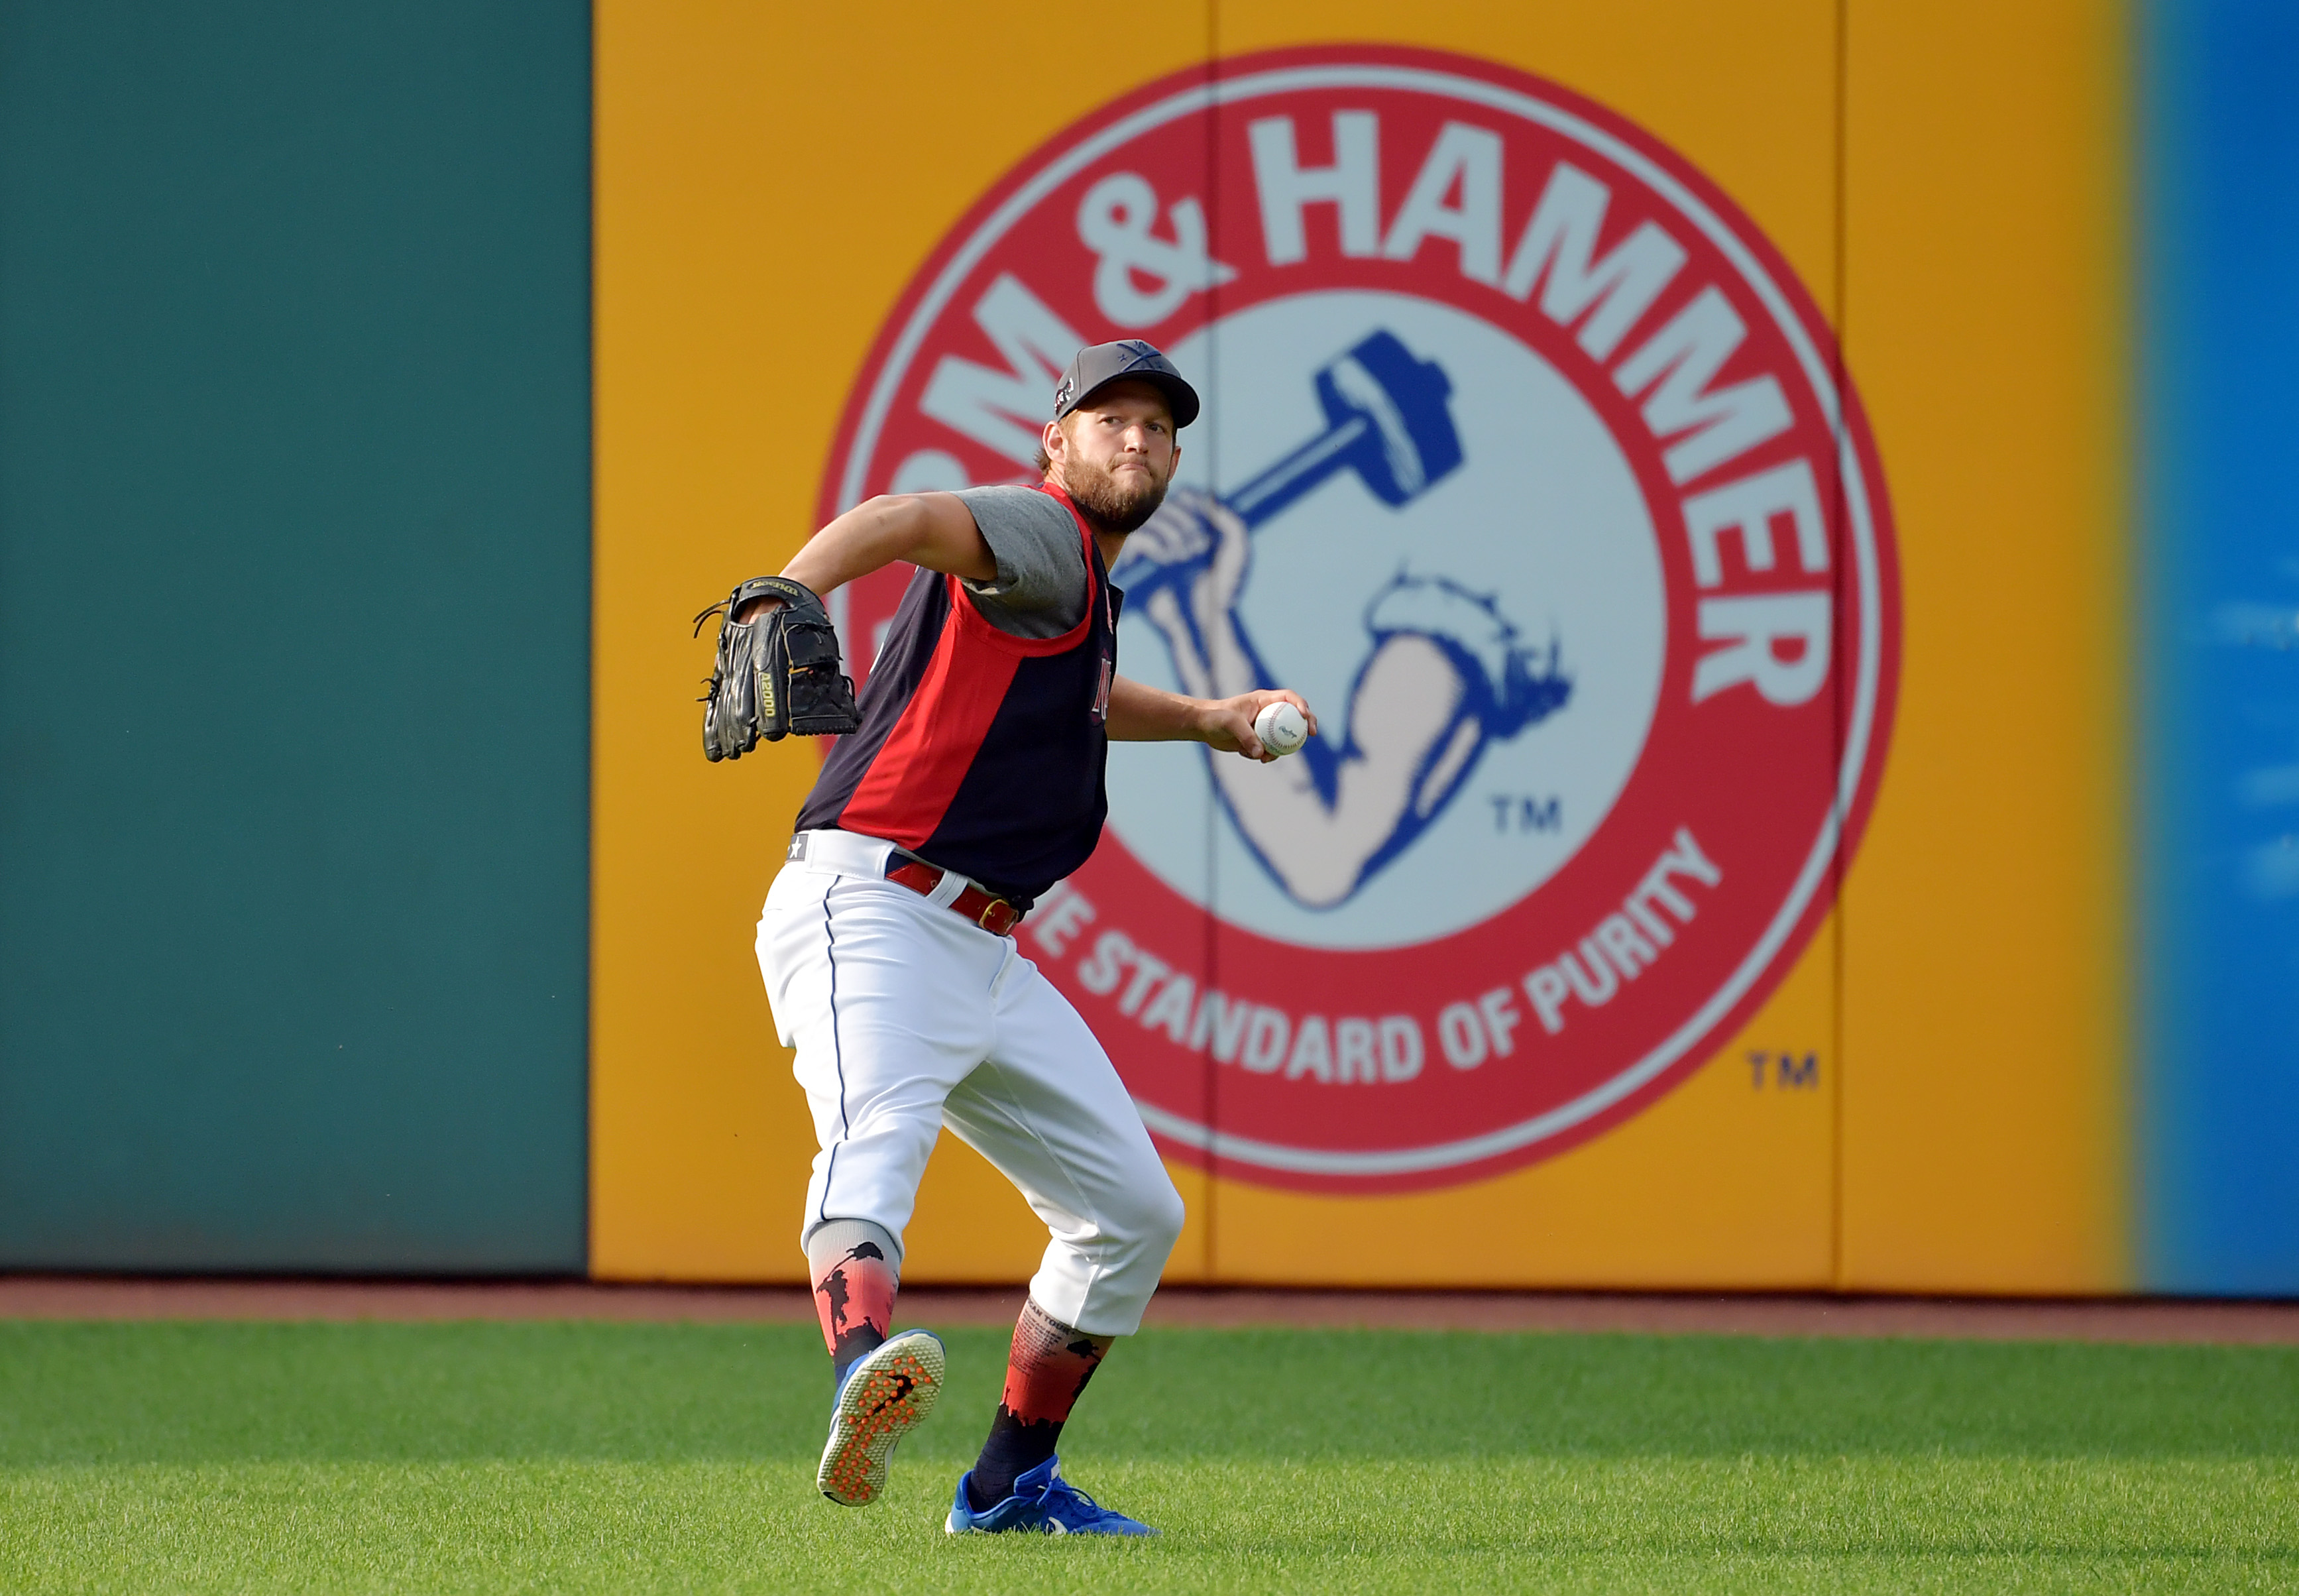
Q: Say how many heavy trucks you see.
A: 0